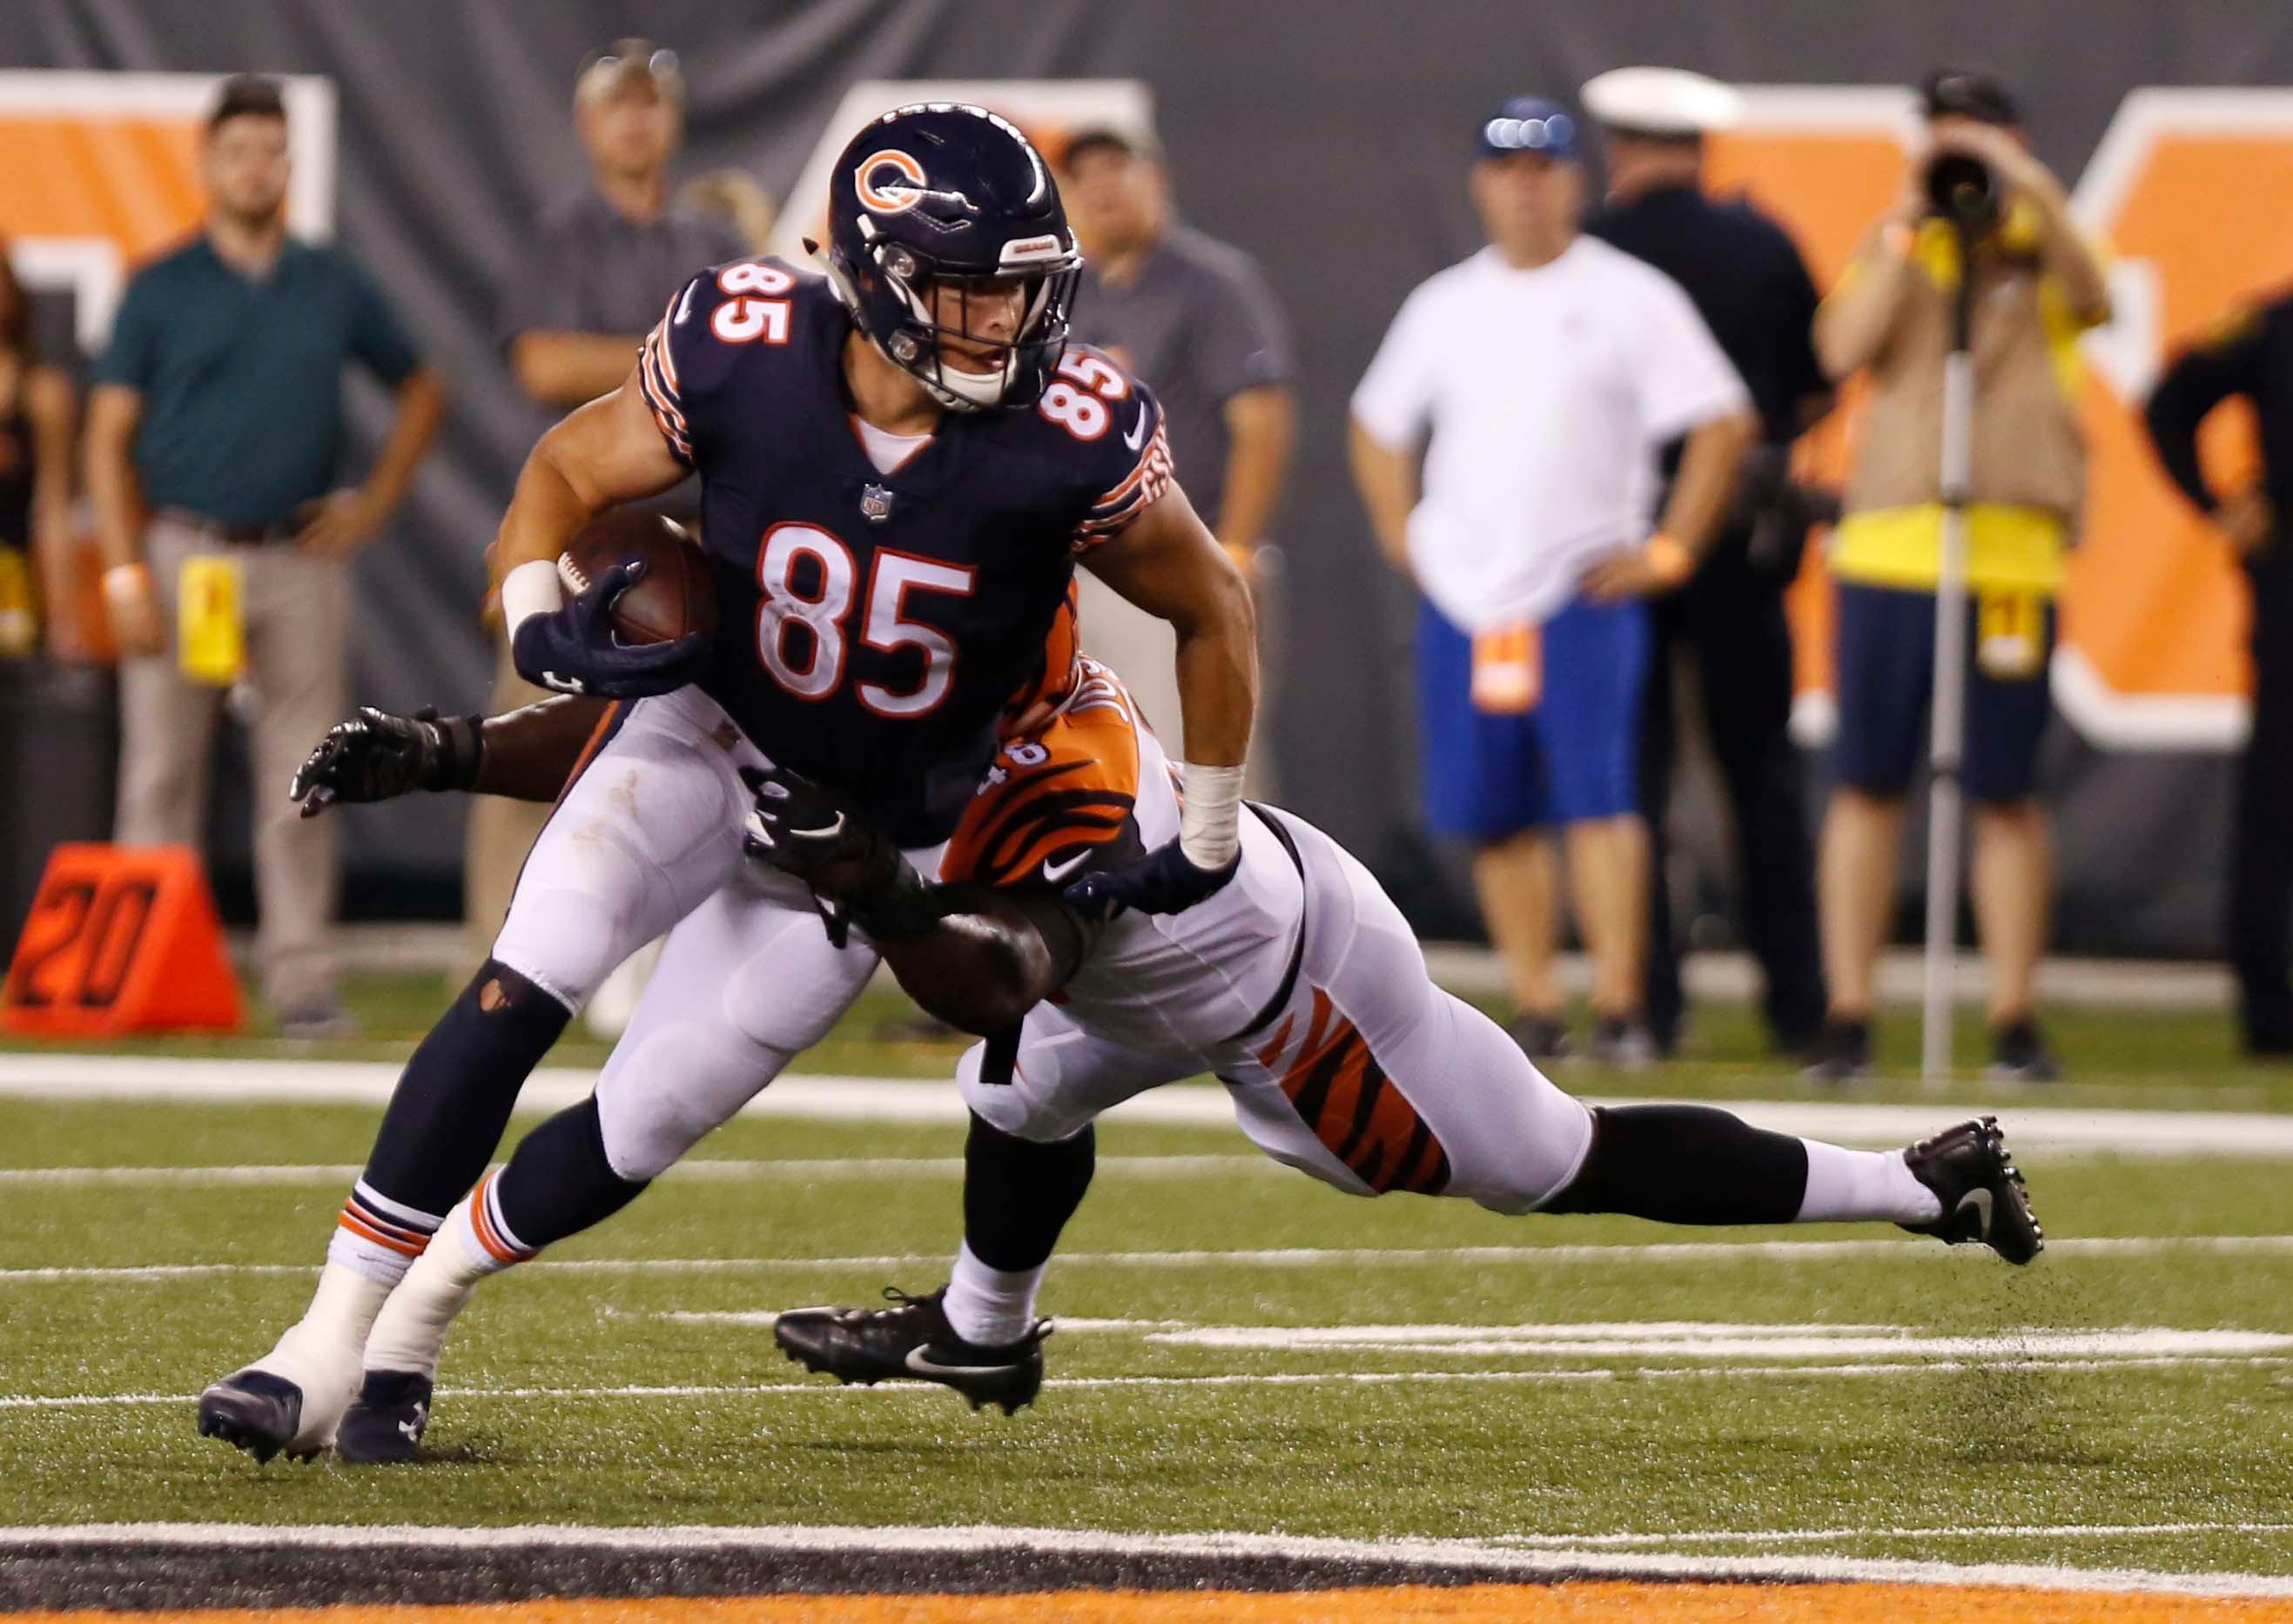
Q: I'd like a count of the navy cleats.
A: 2